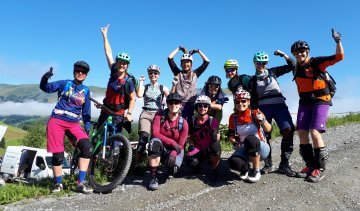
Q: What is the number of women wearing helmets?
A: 11